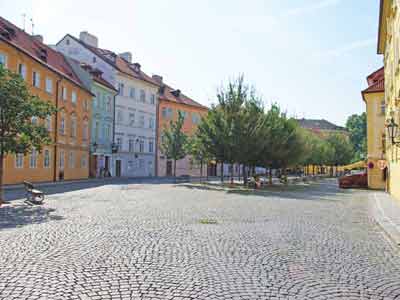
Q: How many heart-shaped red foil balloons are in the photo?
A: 0